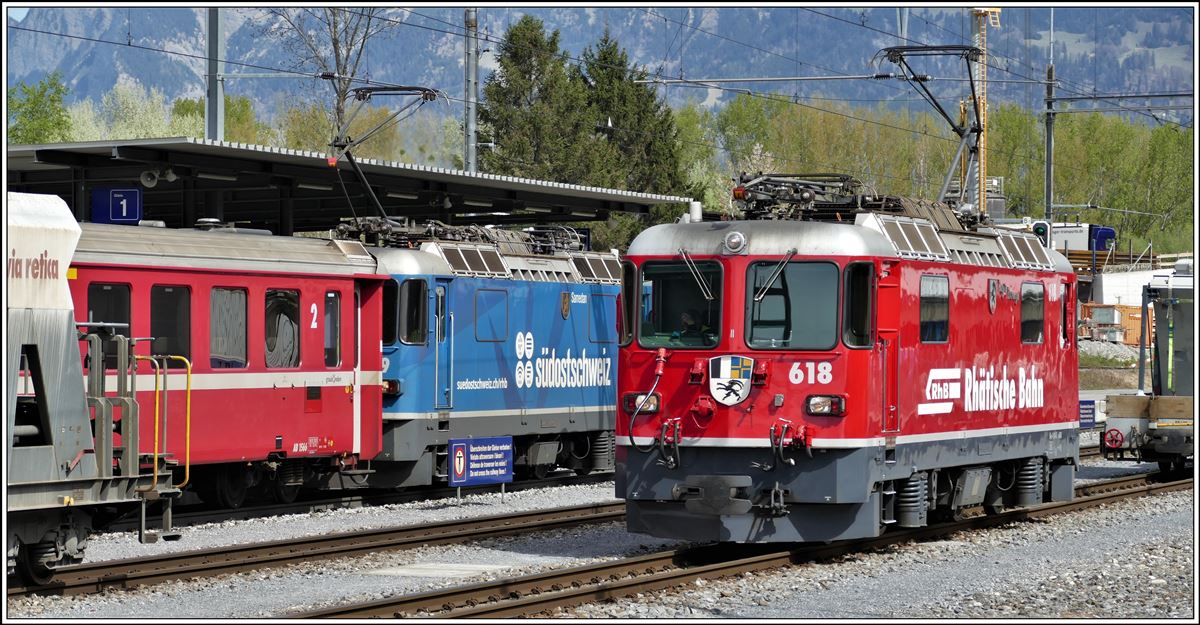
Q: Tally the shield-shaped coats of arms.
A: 3